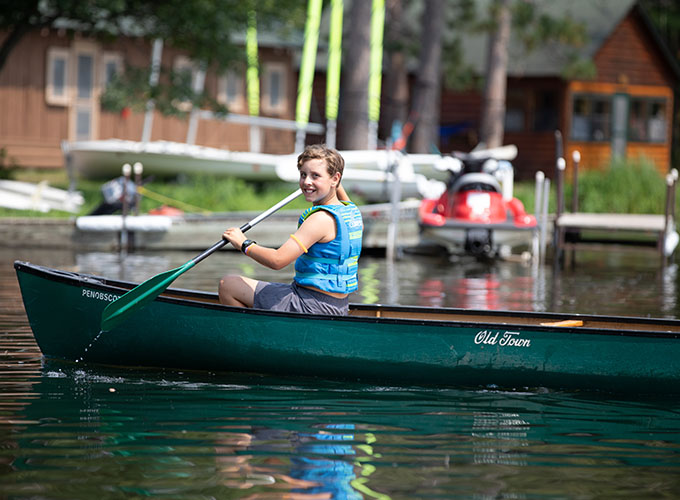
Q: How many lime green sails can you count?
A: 4